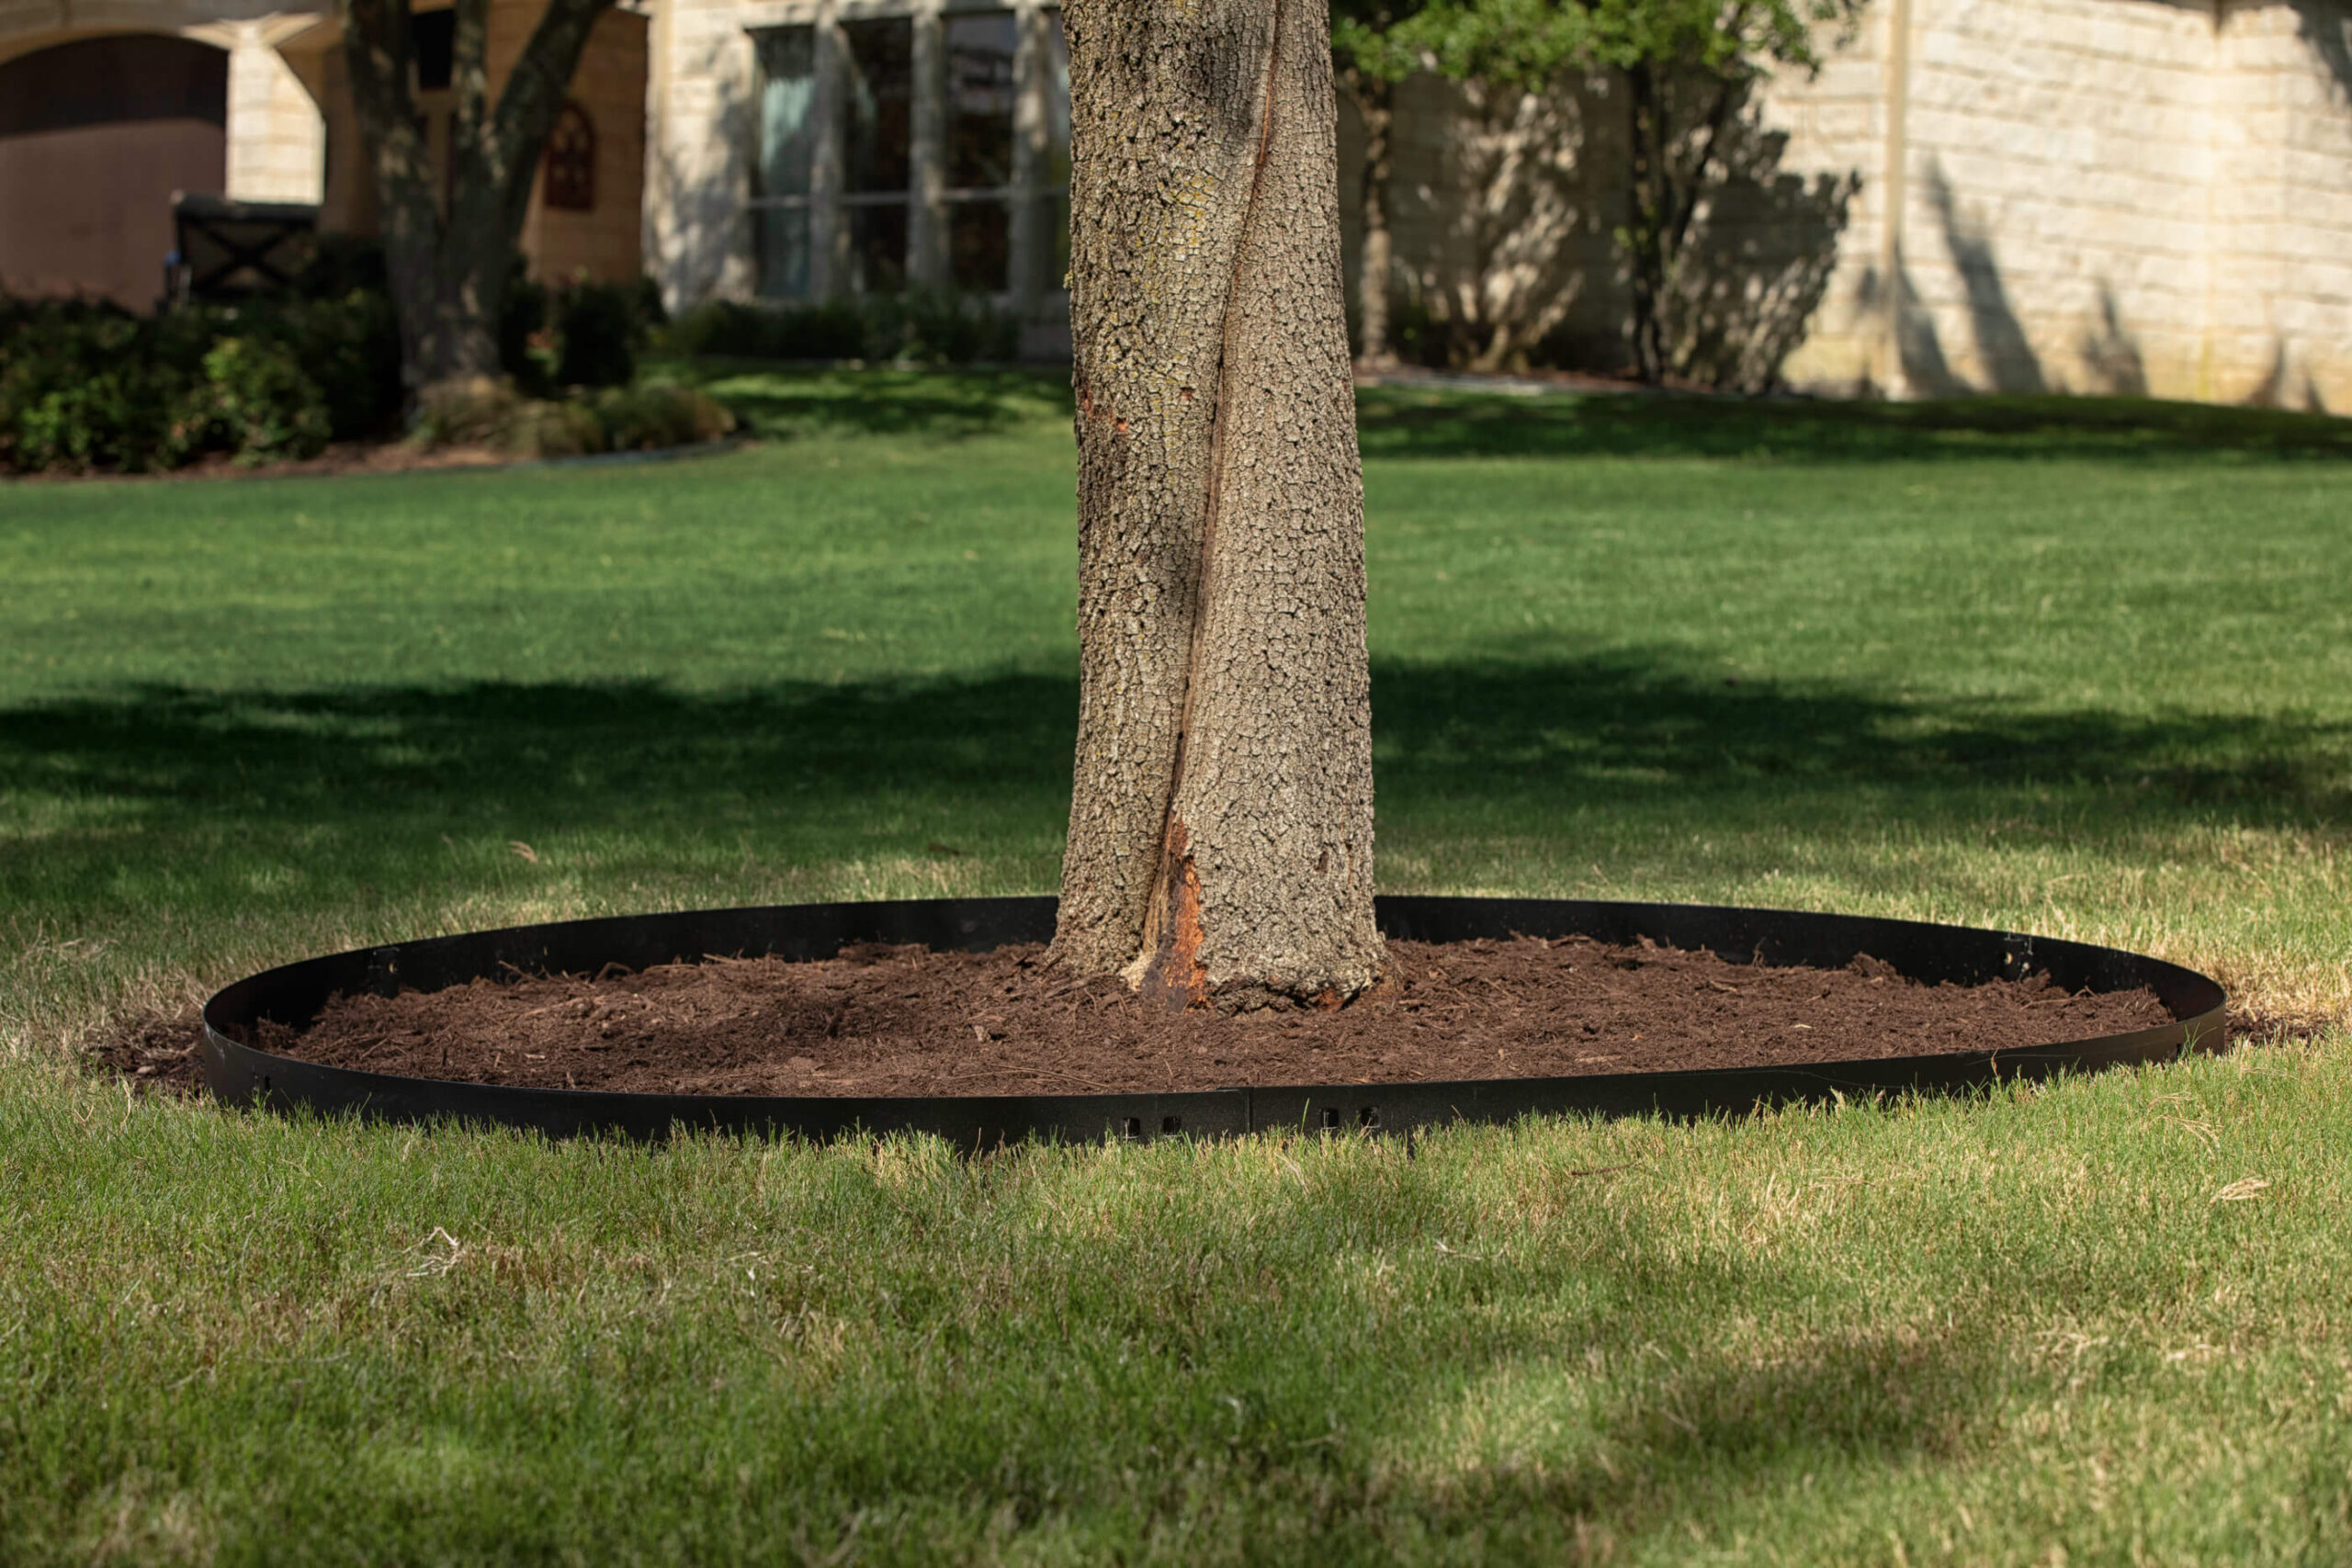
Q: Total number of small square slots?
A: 4